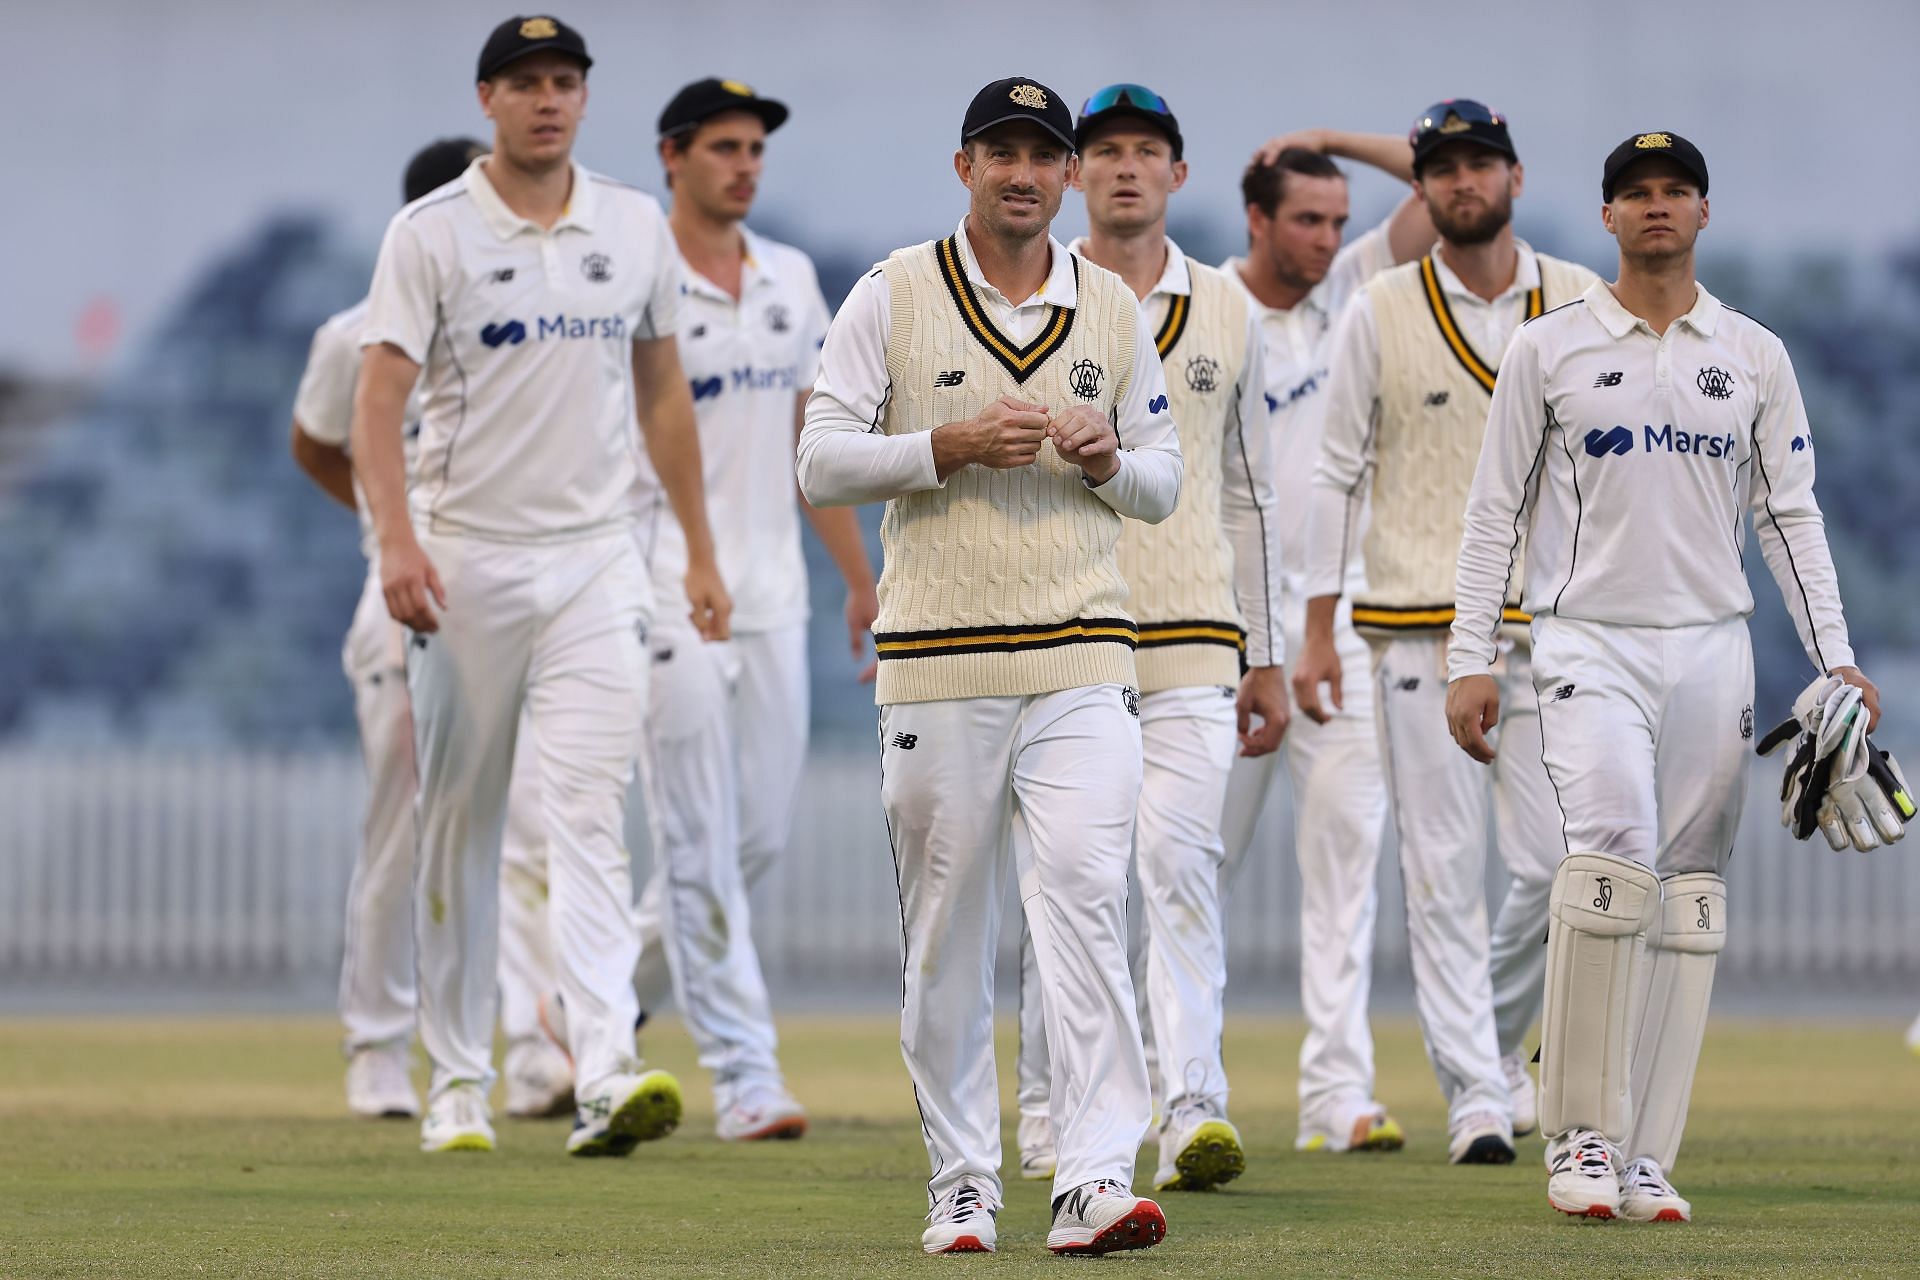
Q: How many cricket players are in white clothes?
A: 8